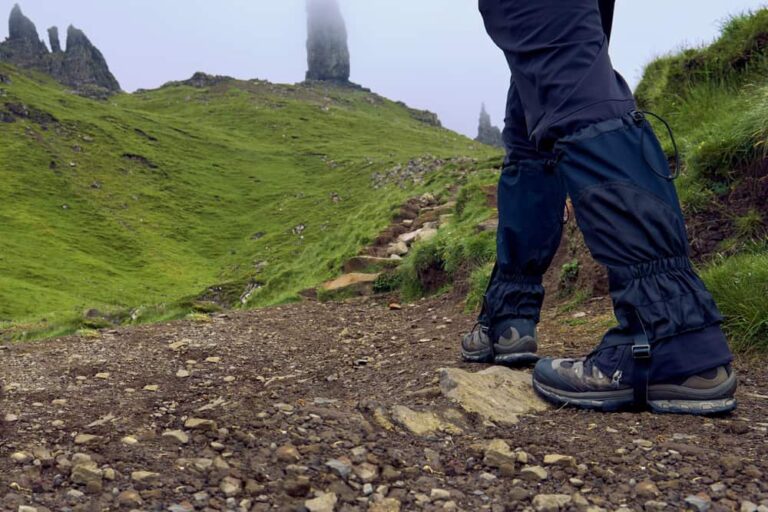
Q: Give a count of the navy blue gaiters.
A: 2